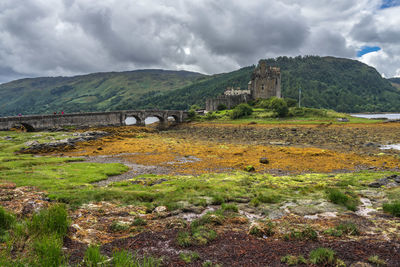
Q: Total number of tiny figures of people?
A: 3